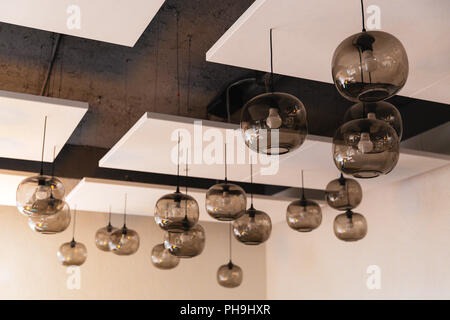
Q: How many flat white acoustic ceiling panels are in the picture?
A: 6